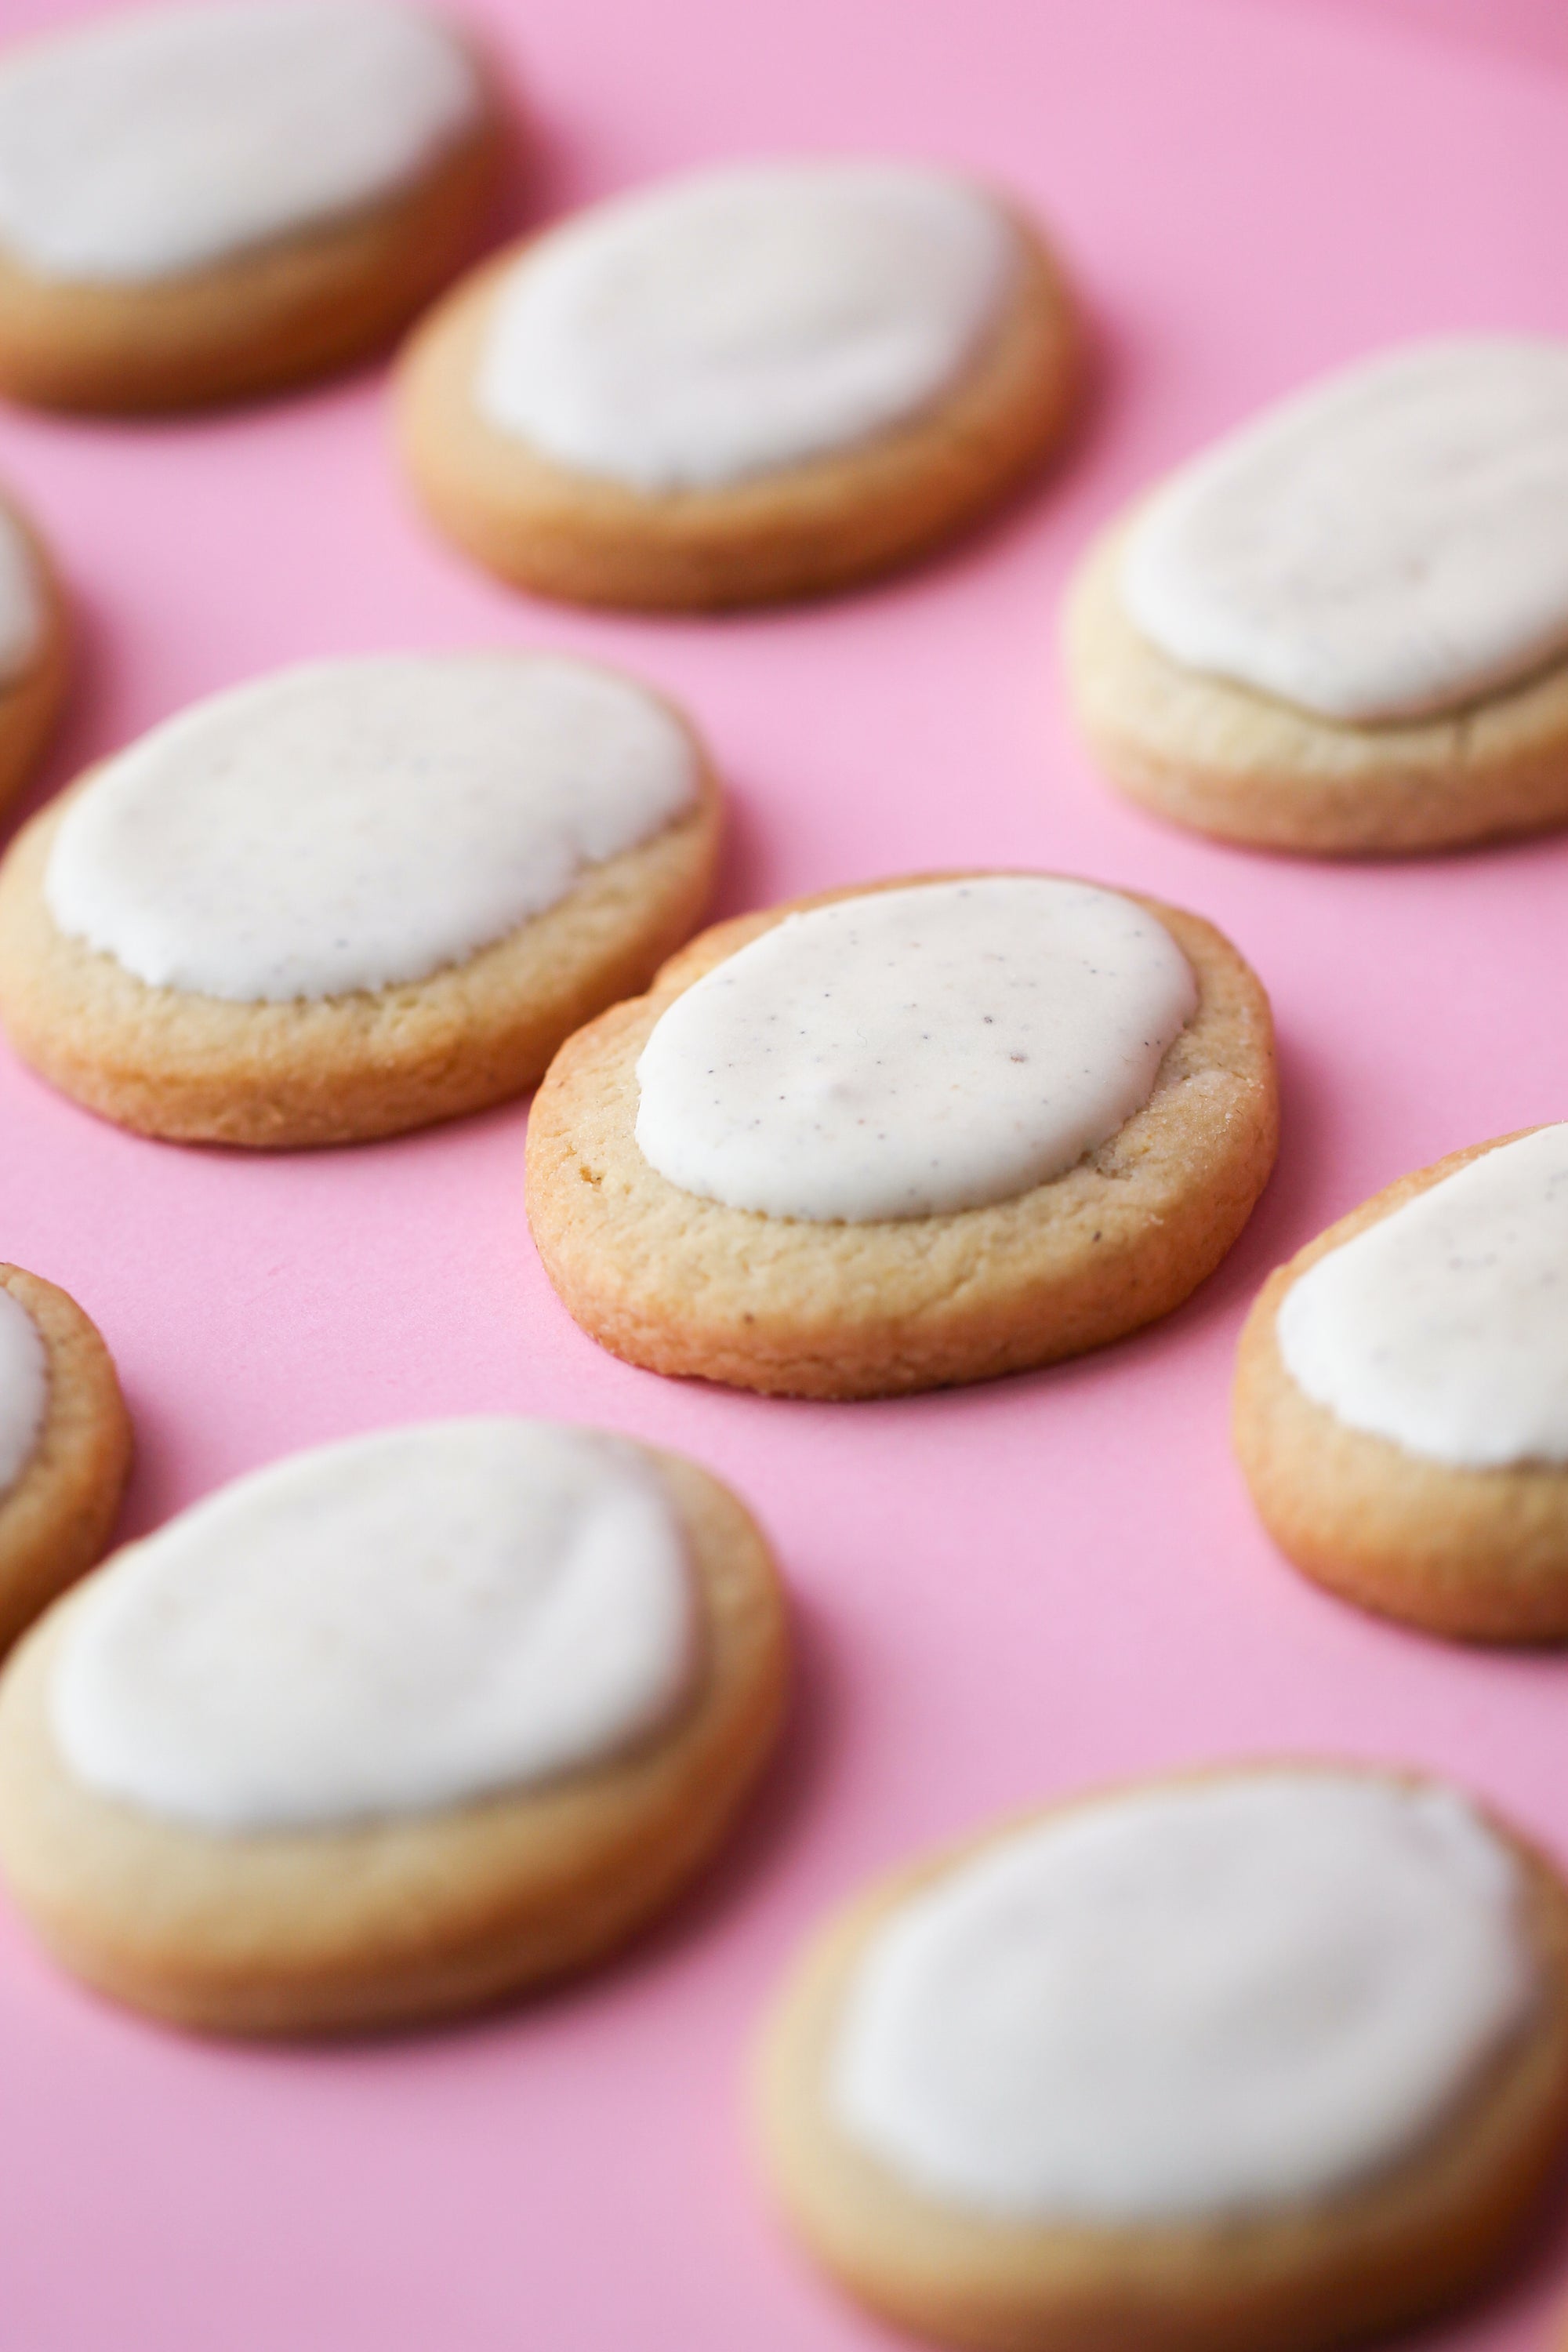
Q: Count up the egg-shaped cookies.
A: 10